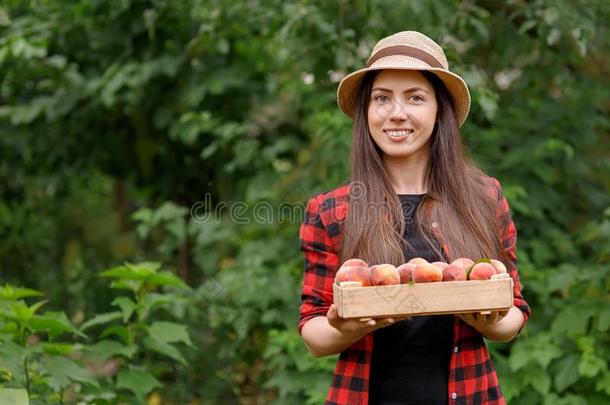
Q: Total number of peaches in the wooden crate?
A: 11